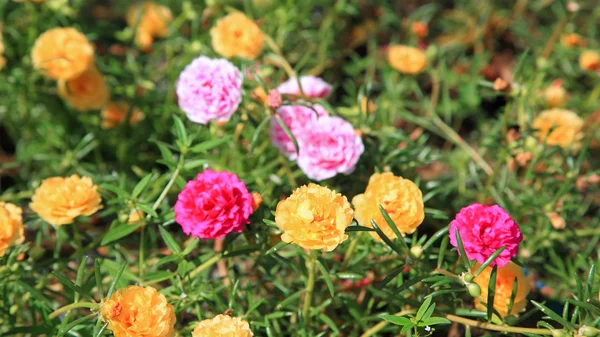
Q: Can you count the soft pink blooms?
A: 4